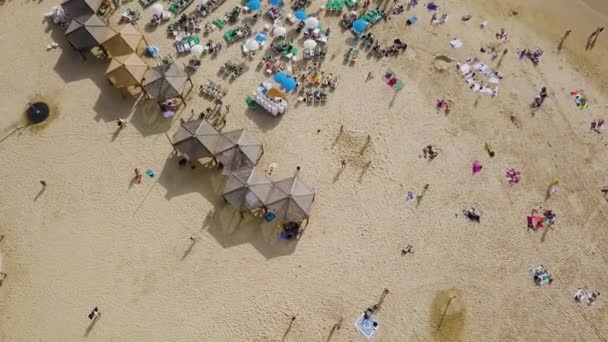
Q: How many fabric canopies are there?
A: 9